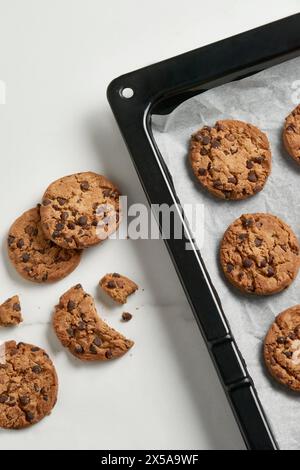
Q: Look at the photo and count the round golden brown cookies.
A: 7